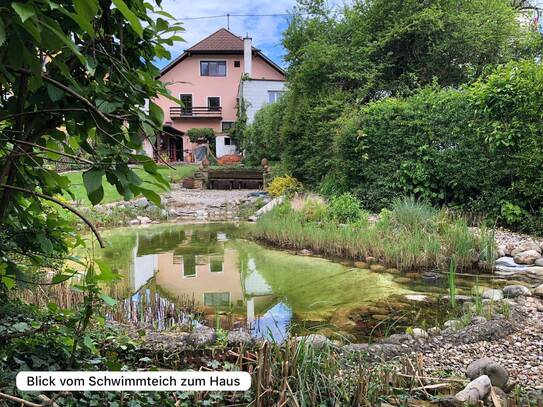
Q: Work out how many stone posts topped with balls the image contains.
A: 2